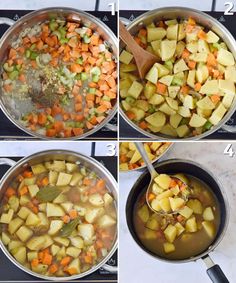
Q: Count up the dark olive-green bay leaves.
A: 2